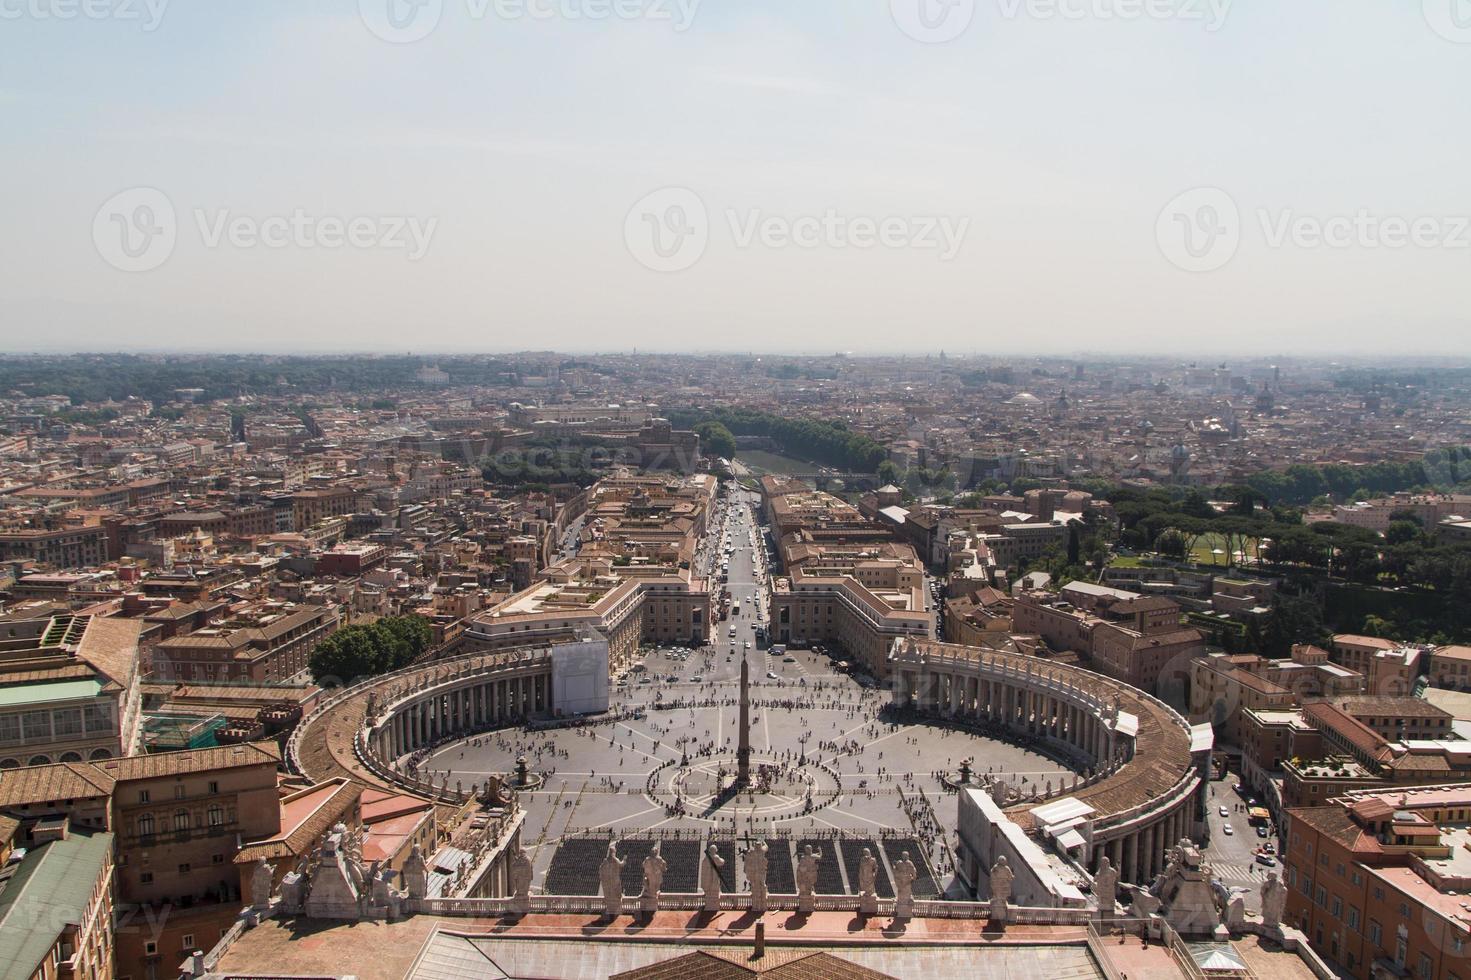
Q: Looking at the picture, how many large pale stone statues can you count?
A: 13